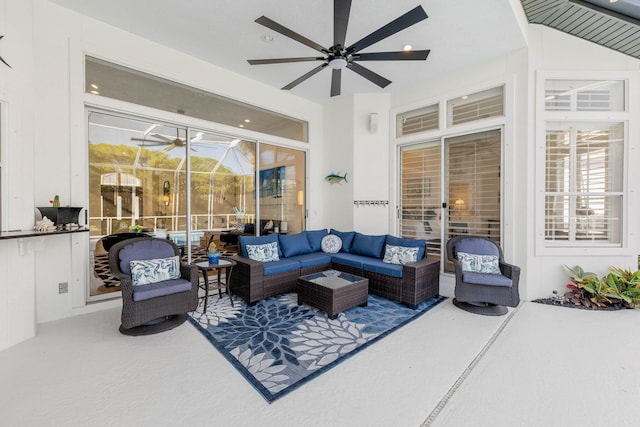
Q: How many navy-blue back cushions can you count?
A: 6